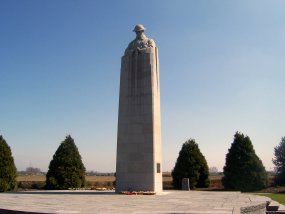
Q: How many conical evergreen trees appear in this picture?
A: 5